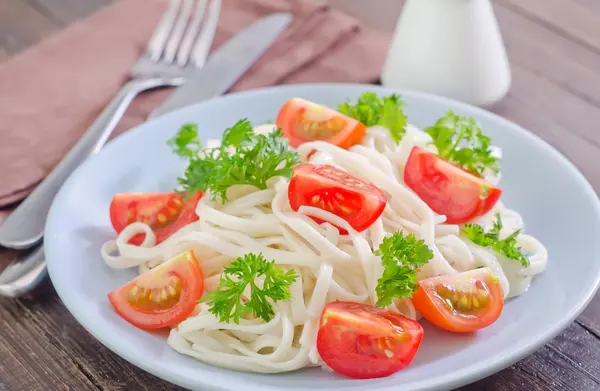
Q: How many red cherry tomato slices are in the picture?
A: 7